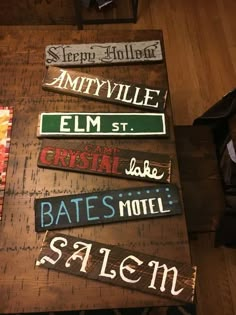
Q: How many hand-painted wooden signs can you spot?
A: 6